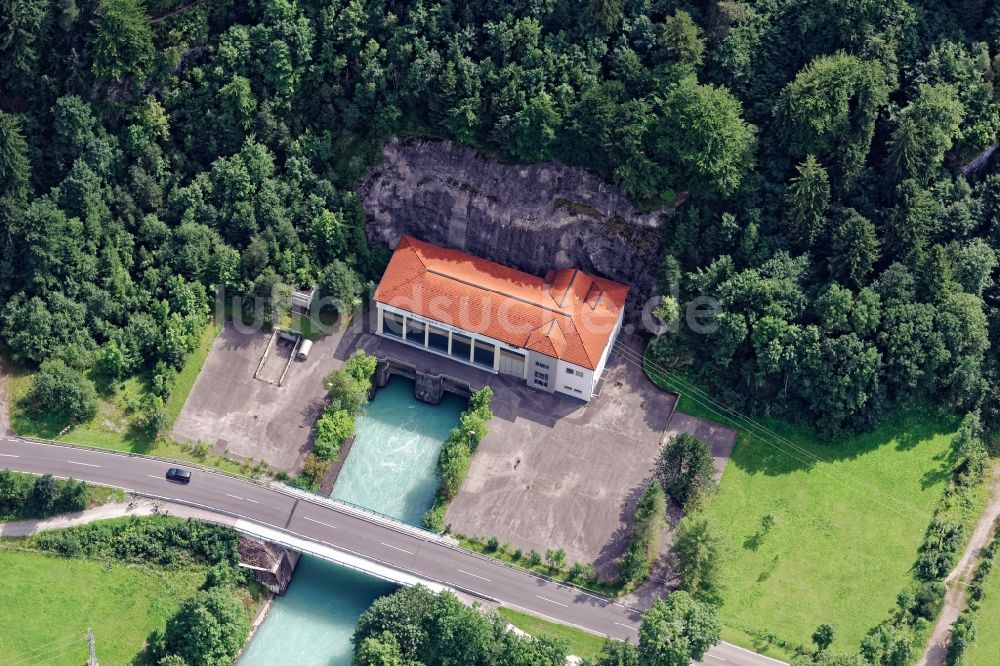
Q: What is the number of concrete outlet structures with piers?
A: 1